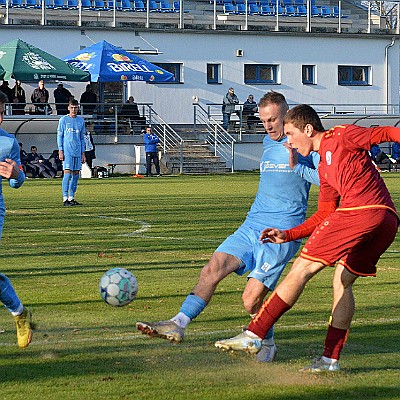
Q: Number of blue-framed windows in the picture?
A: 5